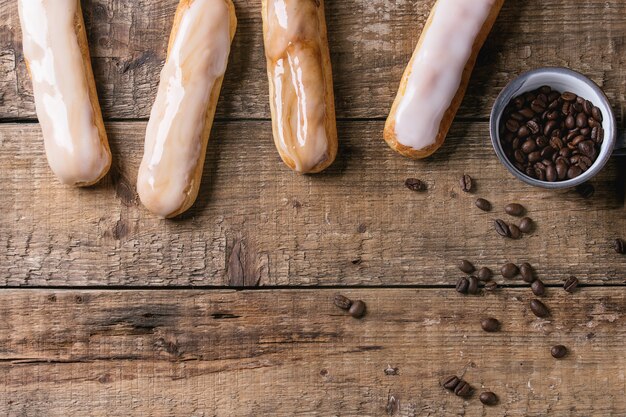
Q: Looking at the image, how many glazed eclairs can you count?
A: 4